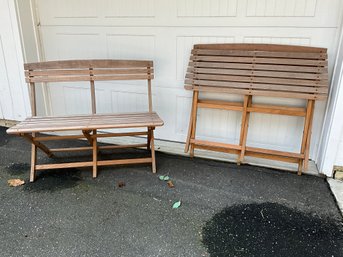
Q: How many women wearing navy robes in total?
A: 0